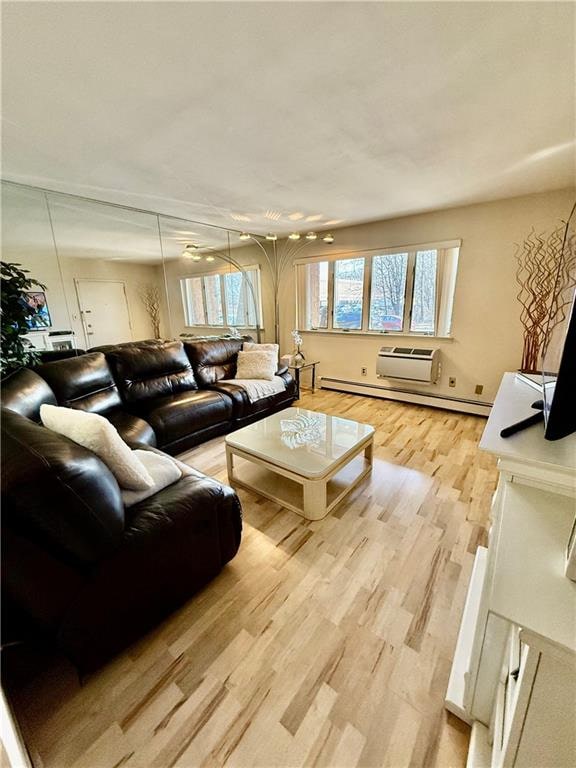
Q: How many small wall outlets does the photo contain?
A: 3